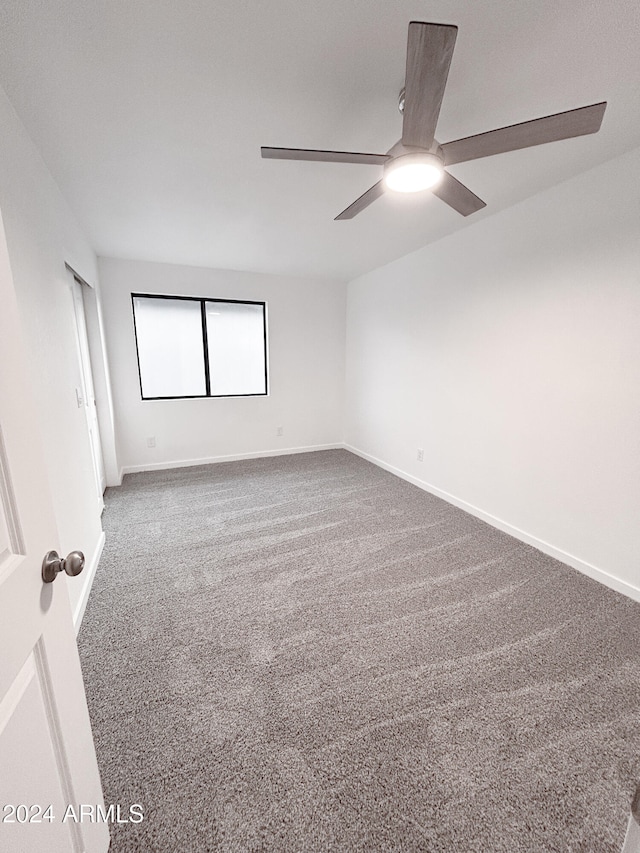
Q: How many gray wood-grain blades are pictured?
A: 5